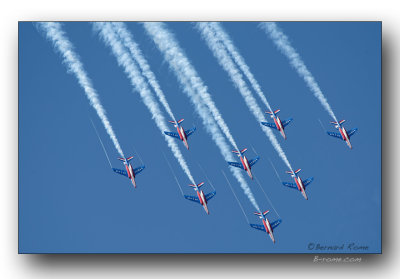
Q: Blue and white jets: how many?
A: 8